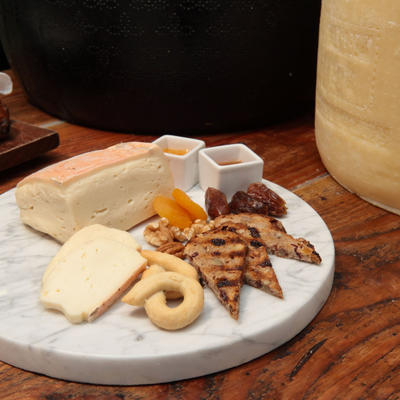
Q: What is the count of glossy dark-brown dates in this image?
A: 3